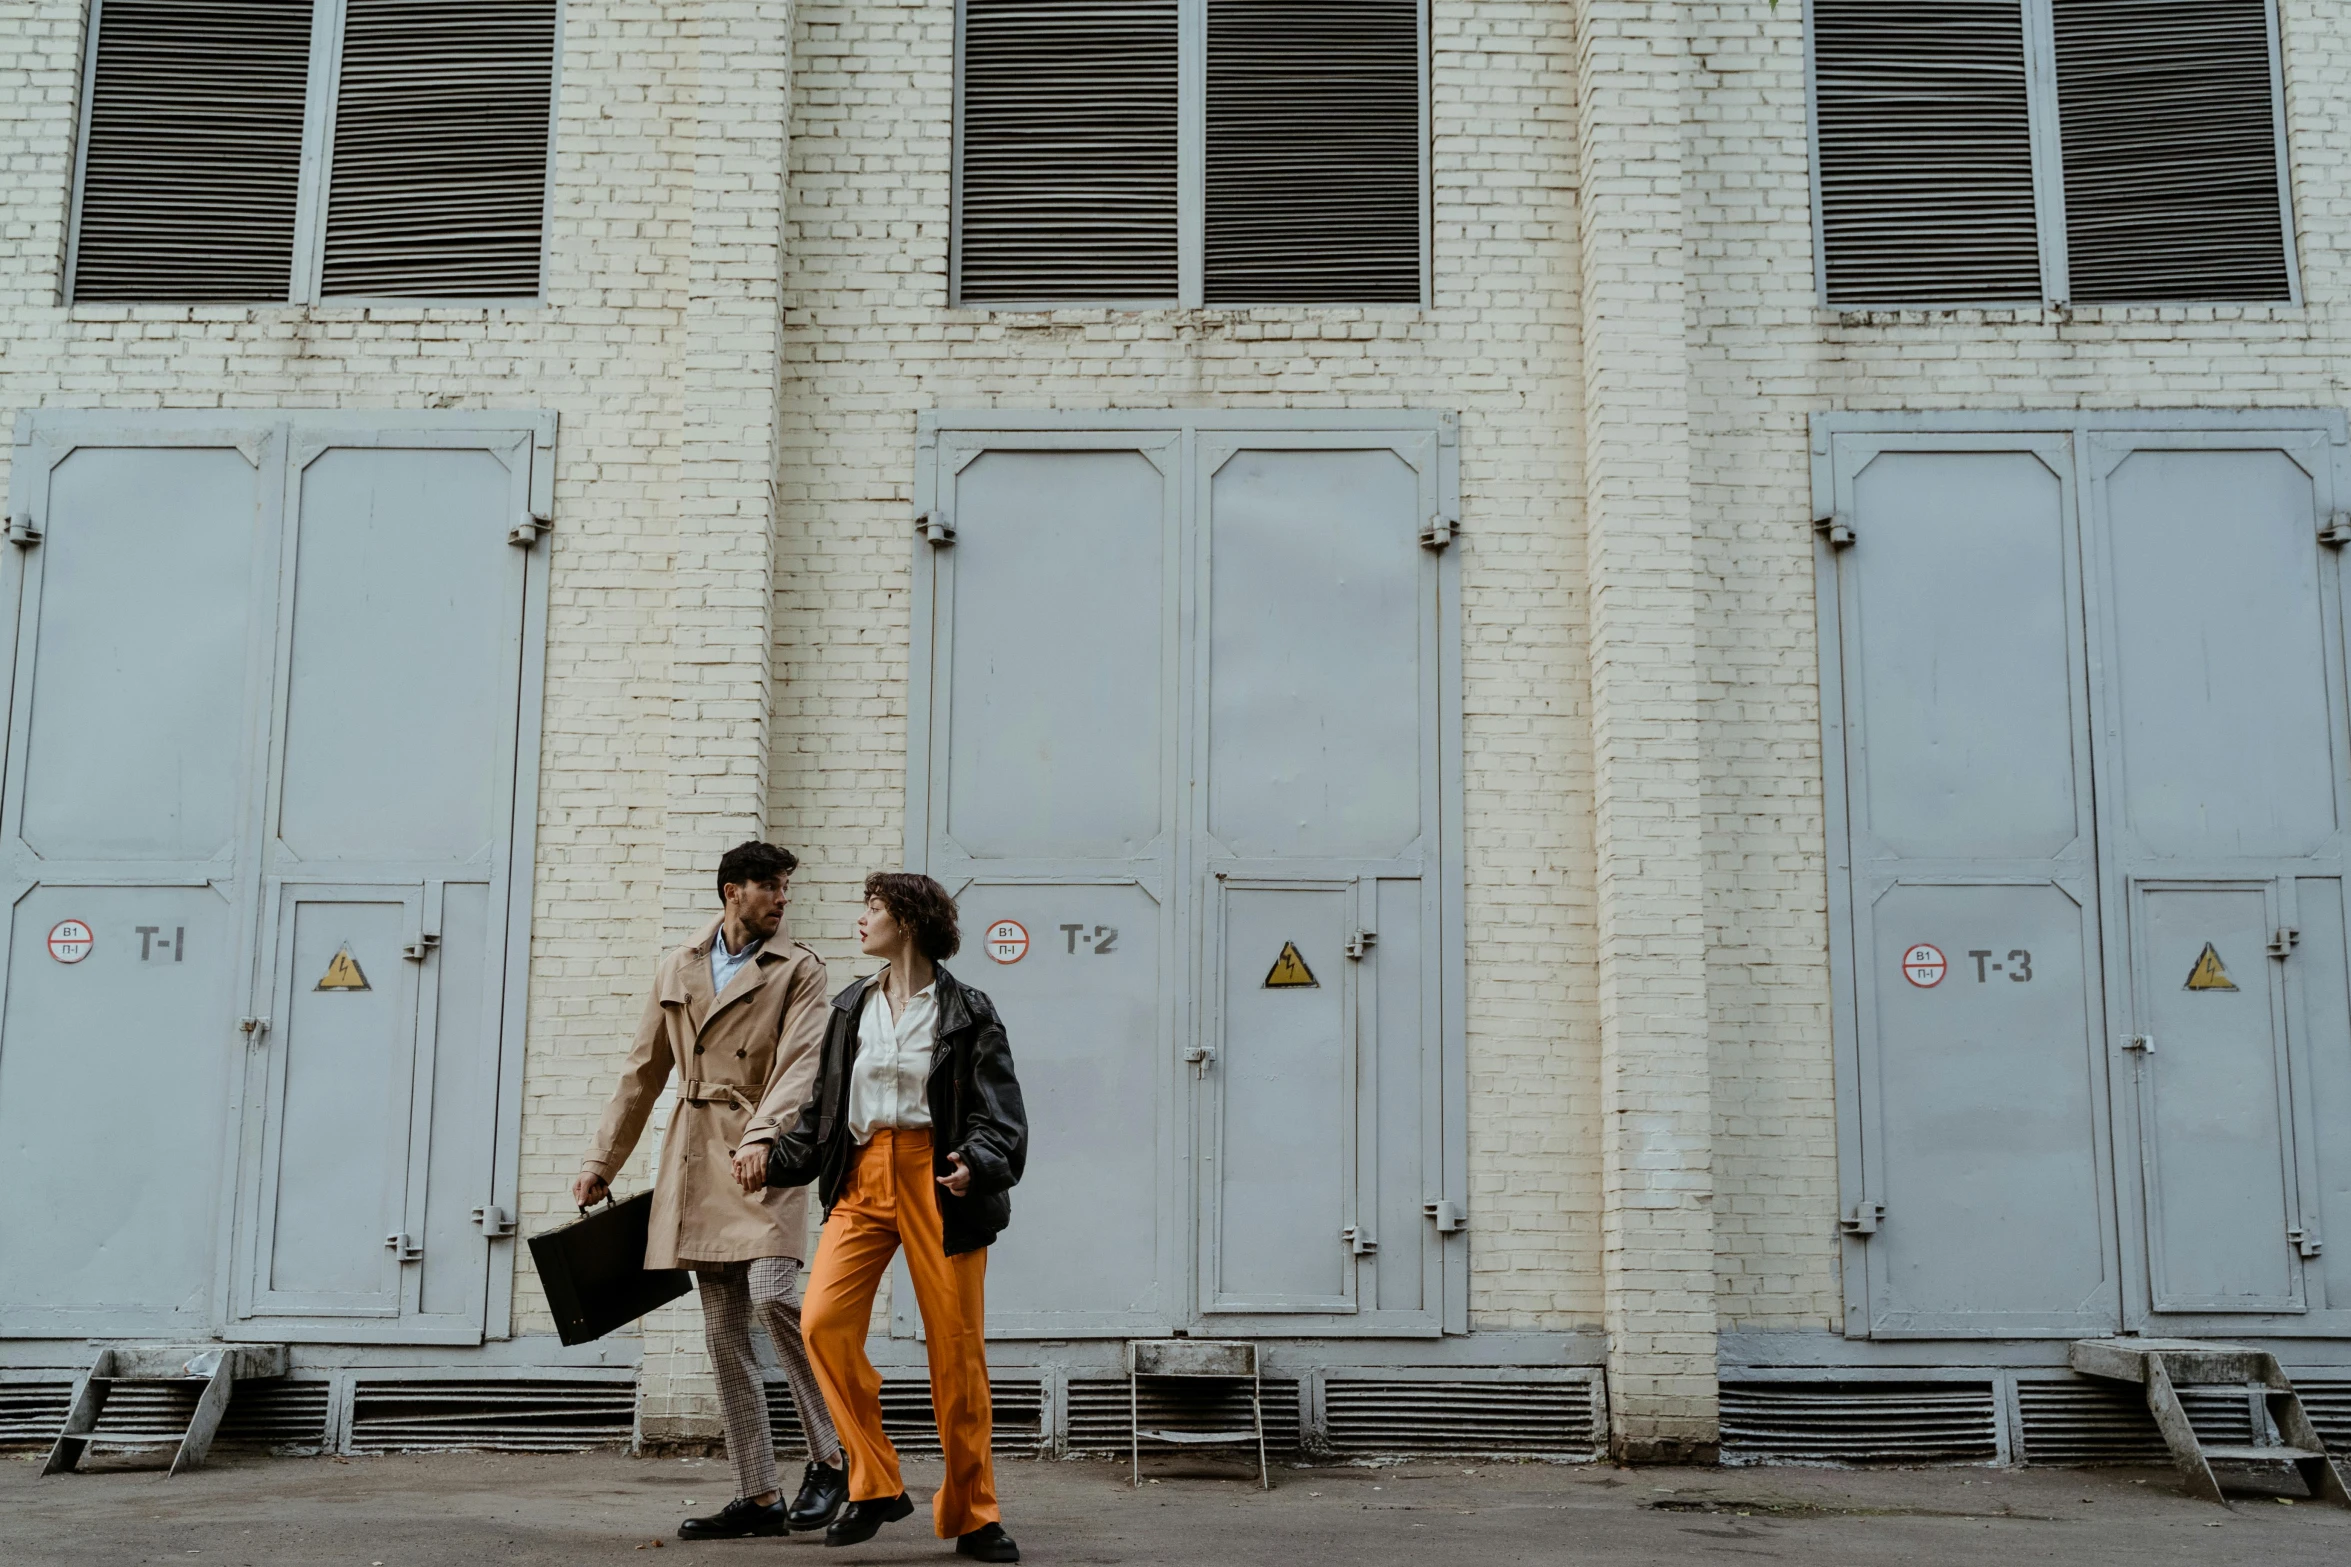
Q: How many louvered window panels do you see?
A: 6